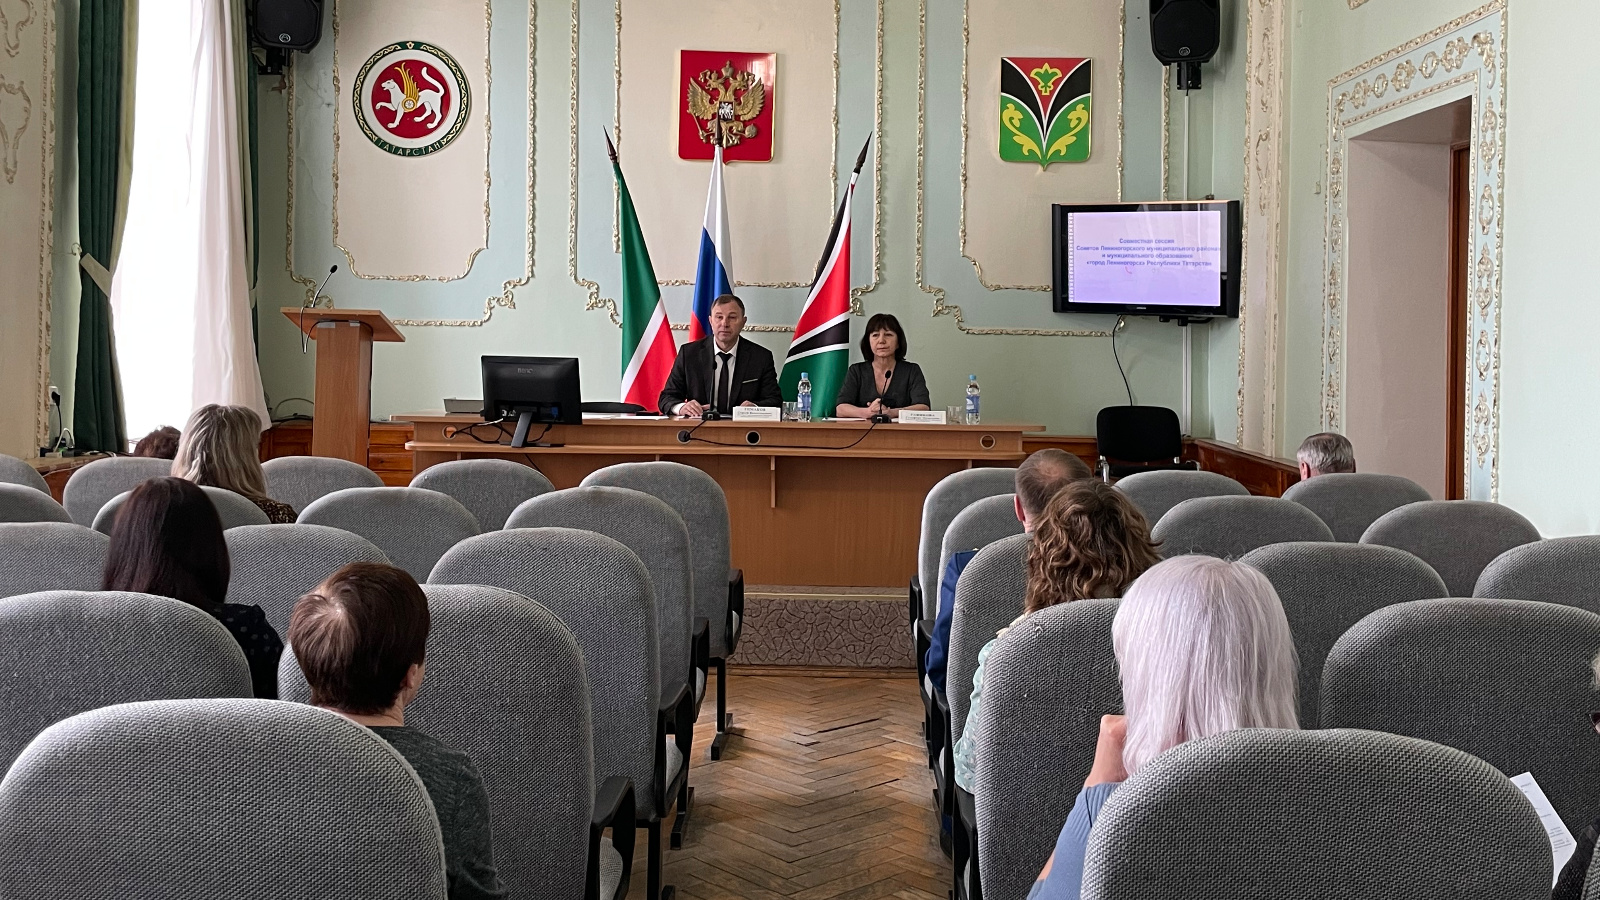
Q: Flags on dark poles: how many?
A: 3